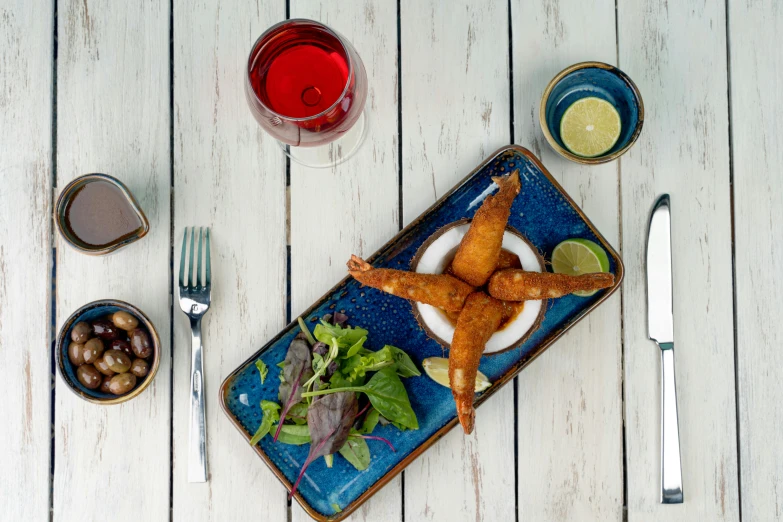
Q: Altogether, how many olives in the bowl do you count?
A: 13